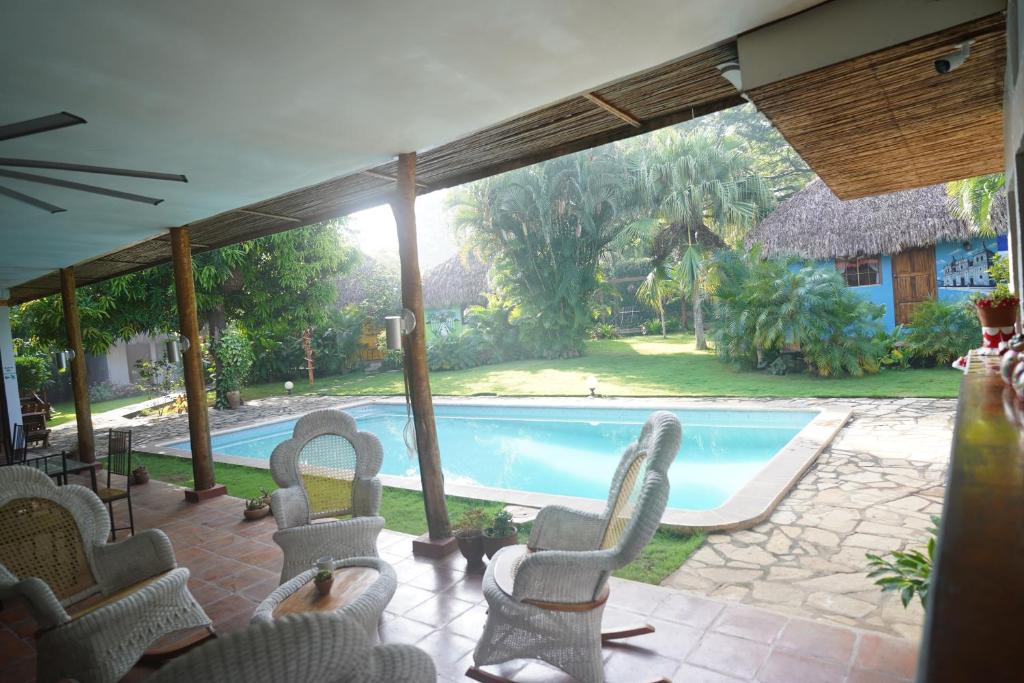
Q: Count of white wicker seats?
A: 4